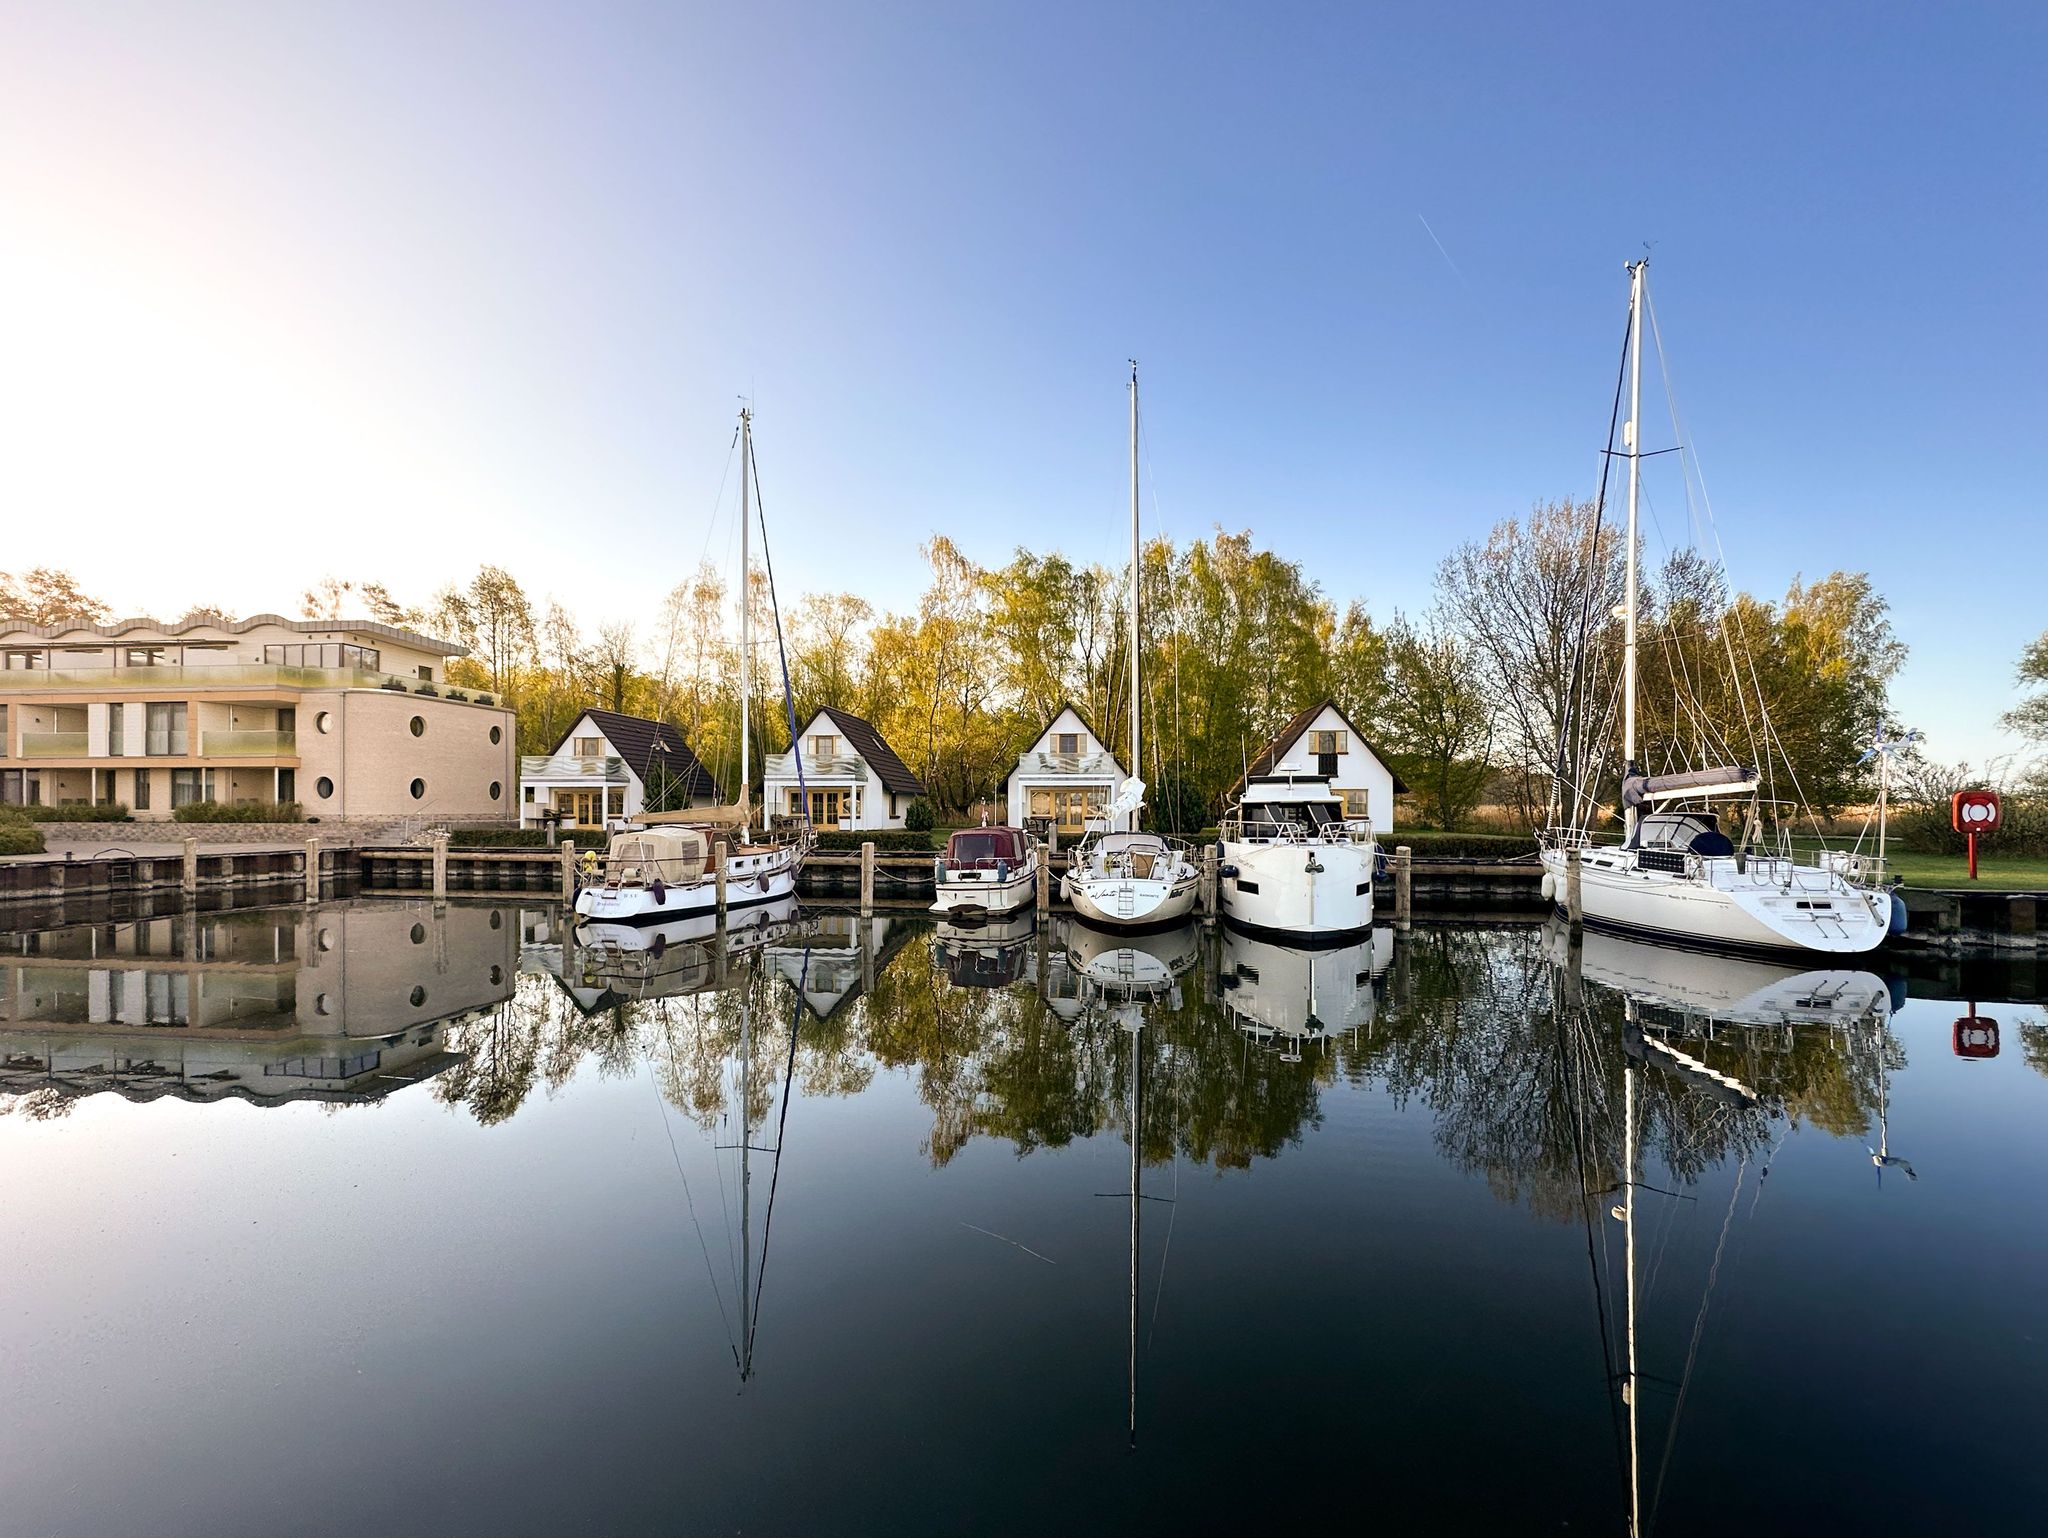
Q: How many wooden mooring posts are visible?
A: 10